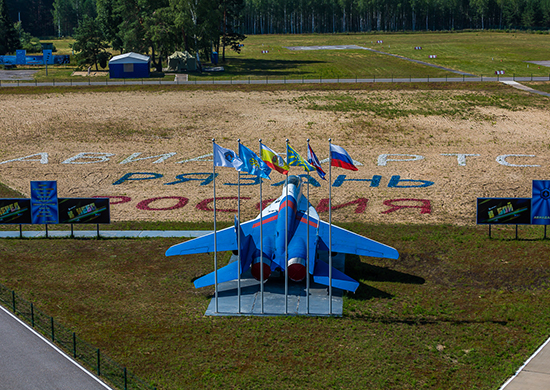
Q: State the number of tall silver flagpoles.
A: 6